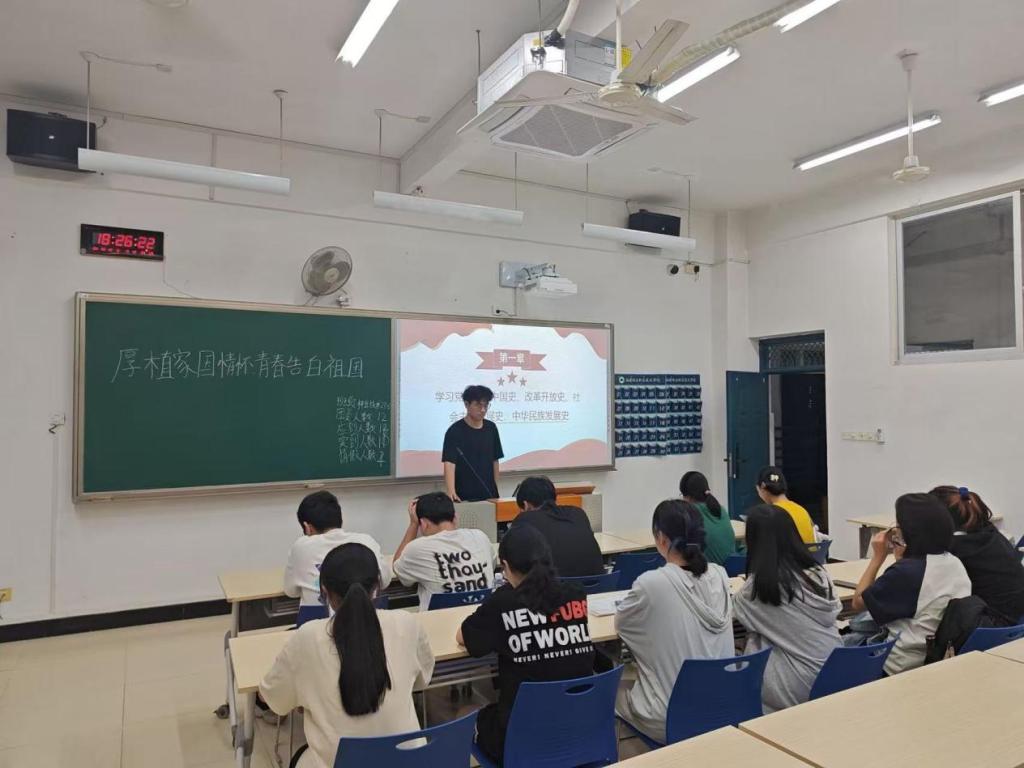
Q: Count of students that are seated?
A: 11